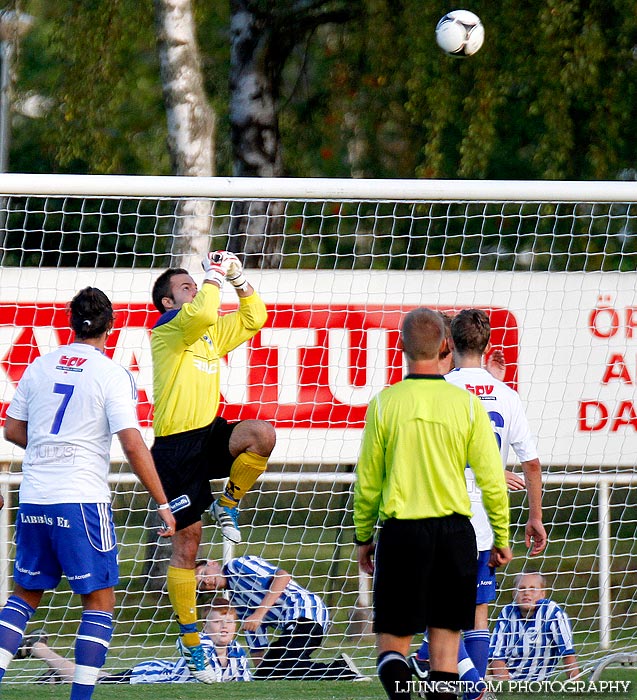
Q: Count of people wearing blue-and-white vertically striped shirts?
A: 3